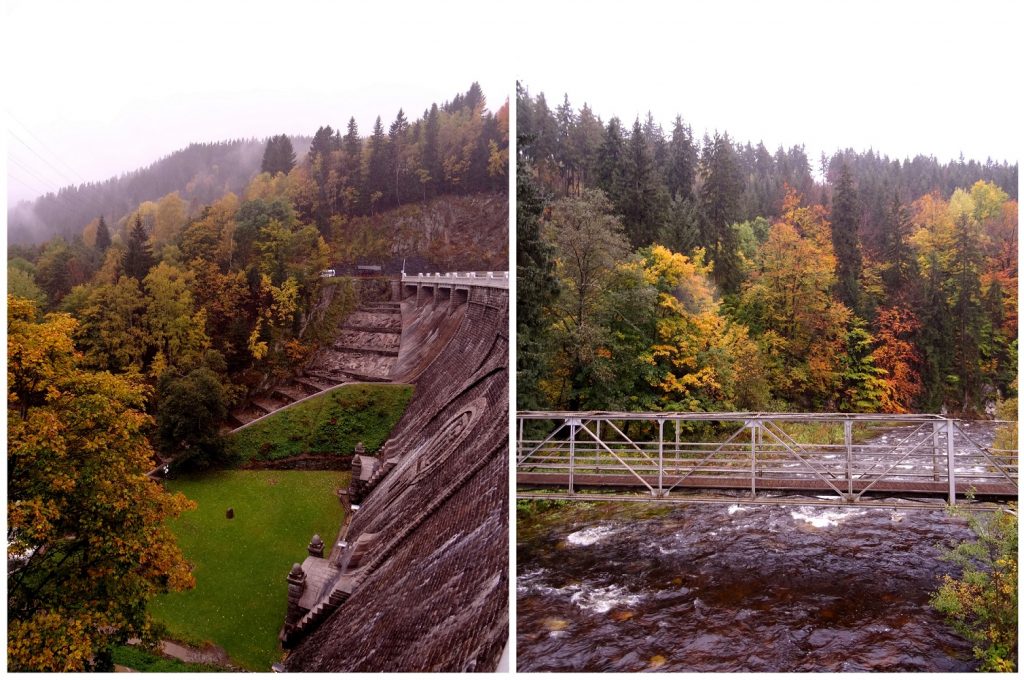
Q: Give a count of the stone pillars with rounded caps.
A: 4